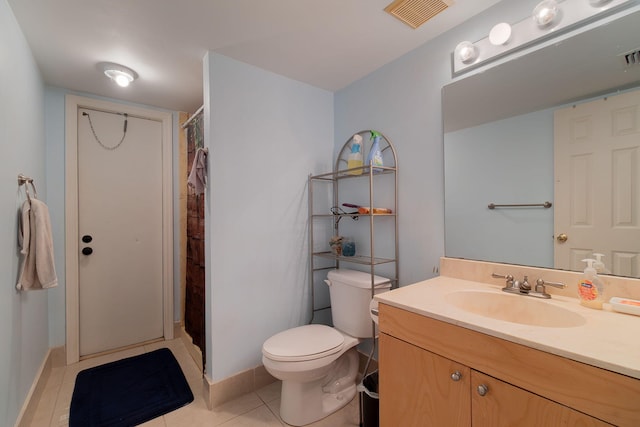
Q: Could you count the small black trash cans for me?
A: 1